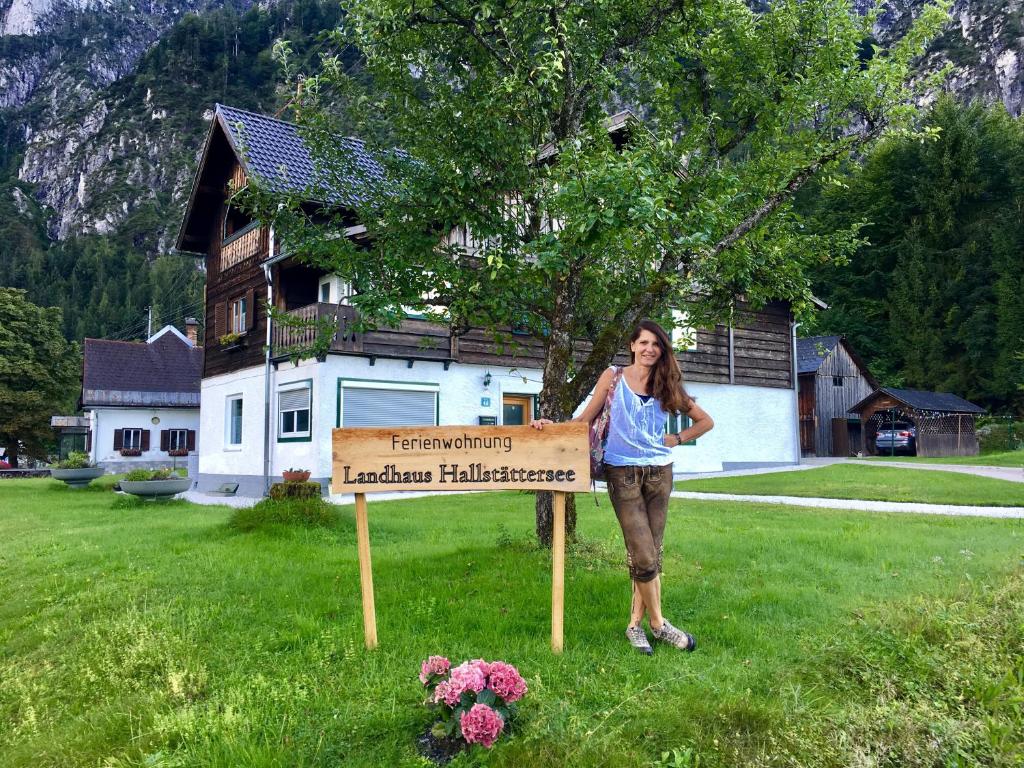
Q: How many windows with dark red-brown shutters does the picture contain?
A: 2